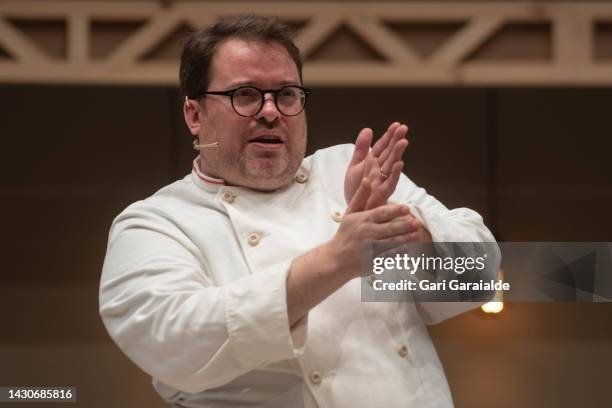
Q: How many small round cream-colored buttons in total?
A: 6